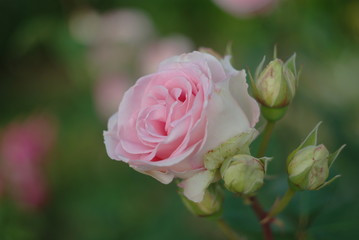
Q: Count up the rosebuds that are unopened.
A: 4